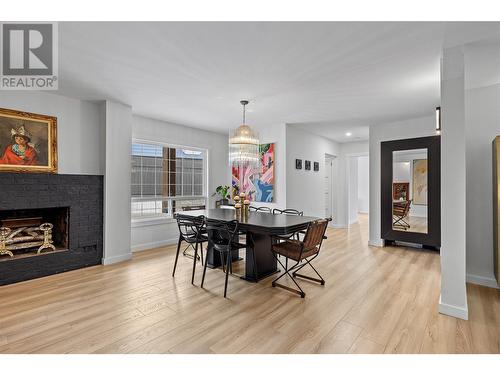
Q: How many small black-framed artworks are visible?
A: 3